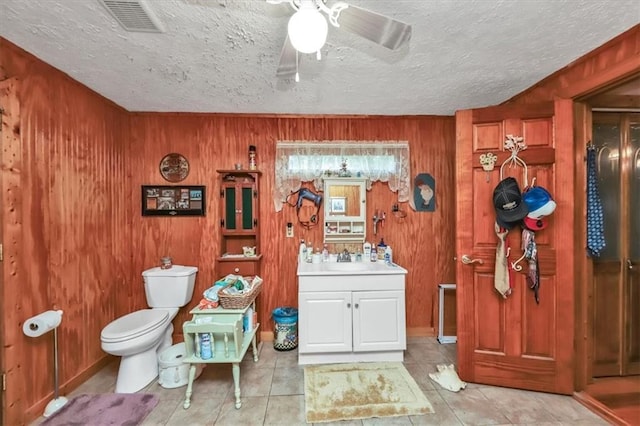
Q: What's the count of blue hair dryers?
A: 1